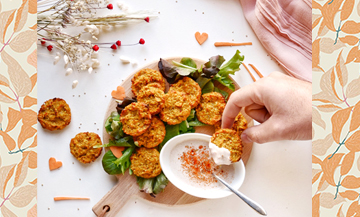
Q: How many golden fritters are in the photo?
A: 12